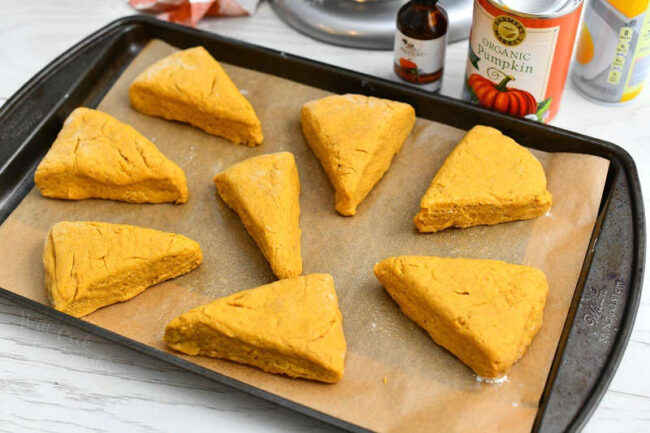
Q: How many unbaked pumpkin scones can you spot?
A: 8